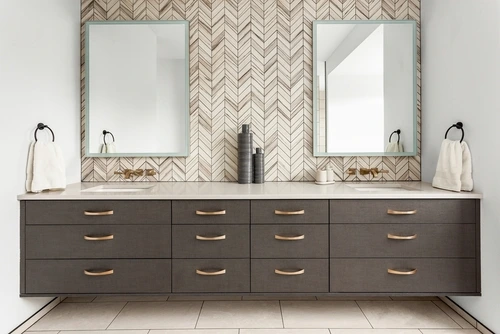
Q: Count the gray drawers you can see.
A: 12